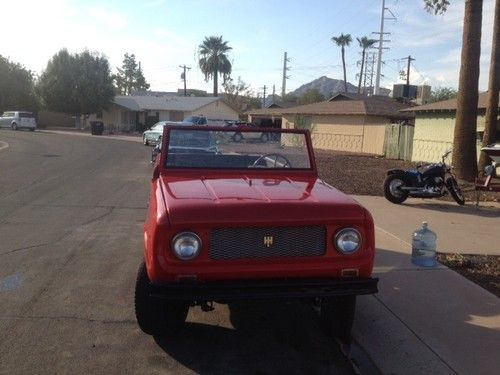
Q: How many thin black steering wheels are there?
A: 1